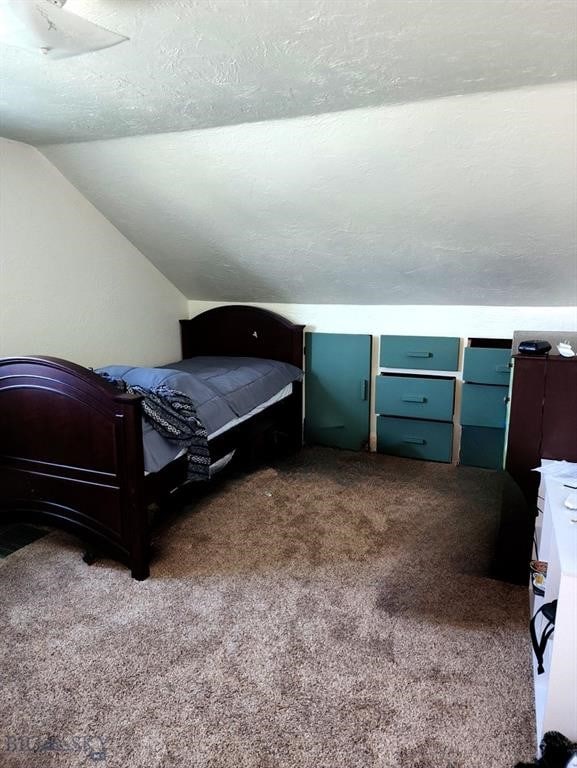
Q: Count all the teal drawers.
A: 6